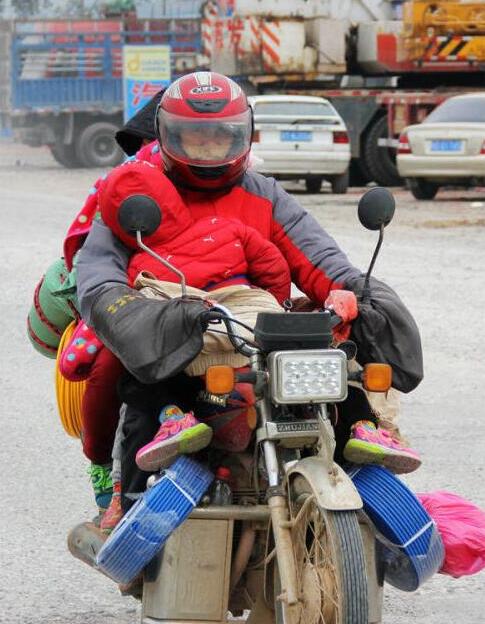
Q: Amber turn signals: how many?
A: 2